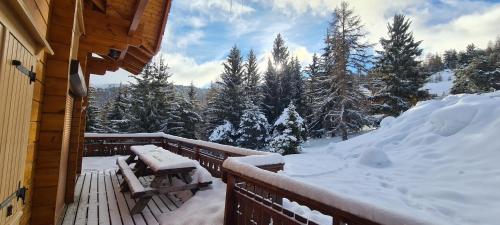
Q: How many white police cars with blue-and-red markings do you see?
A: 0